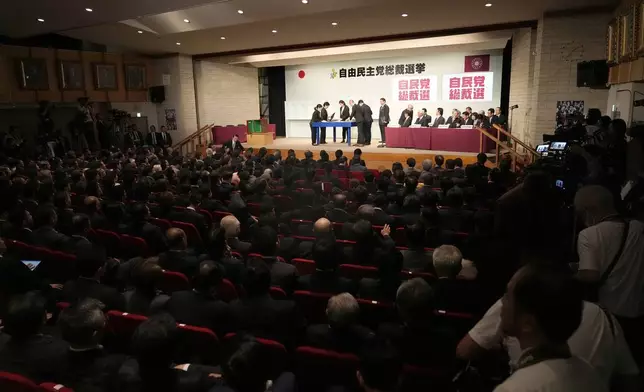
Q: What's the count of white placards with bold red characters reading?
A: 2